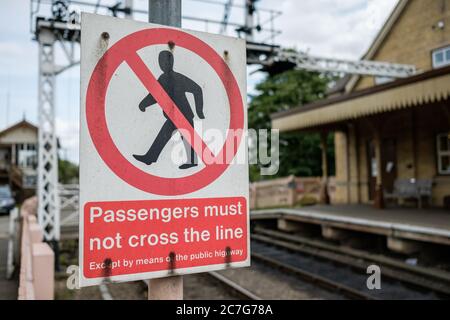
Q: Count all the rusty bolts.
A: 6